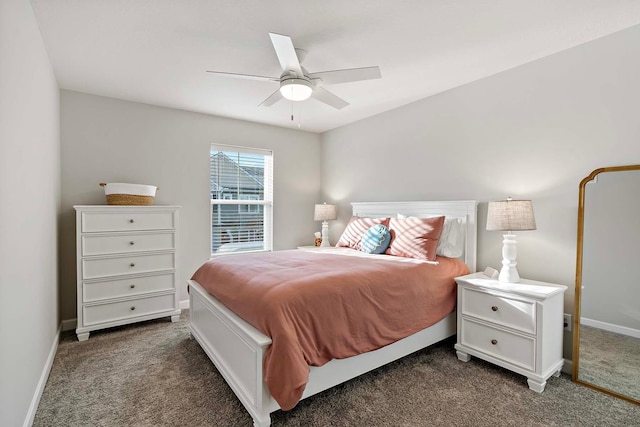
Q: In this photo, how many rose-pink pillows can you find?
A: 2